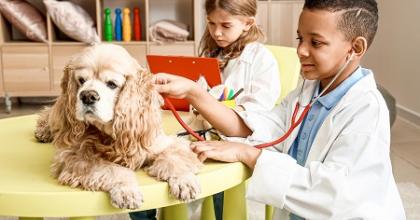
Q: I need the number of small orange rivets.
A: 2